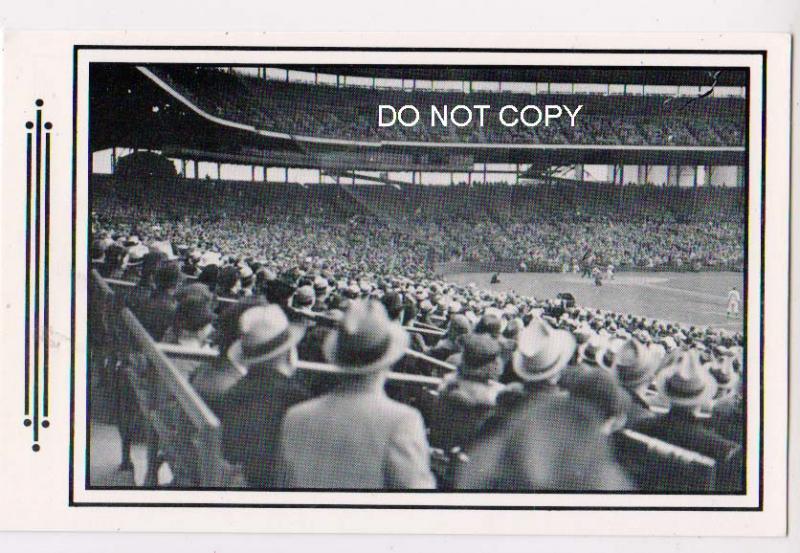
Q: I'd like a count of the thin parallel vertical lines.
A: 3